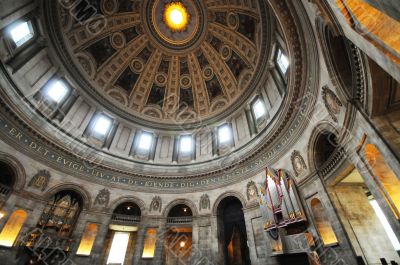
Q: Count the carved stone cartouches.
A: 7